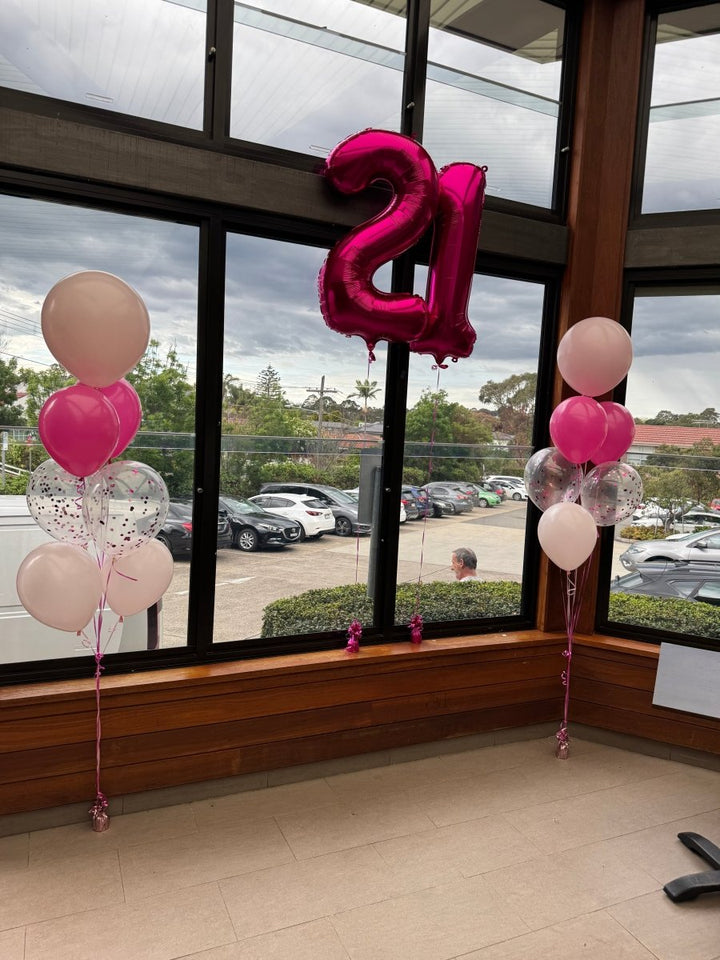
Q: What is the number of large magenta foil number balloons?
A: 2